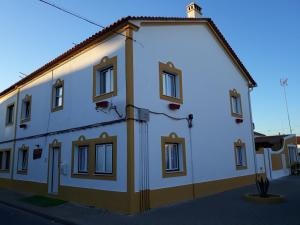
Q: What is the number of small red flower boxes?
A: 4